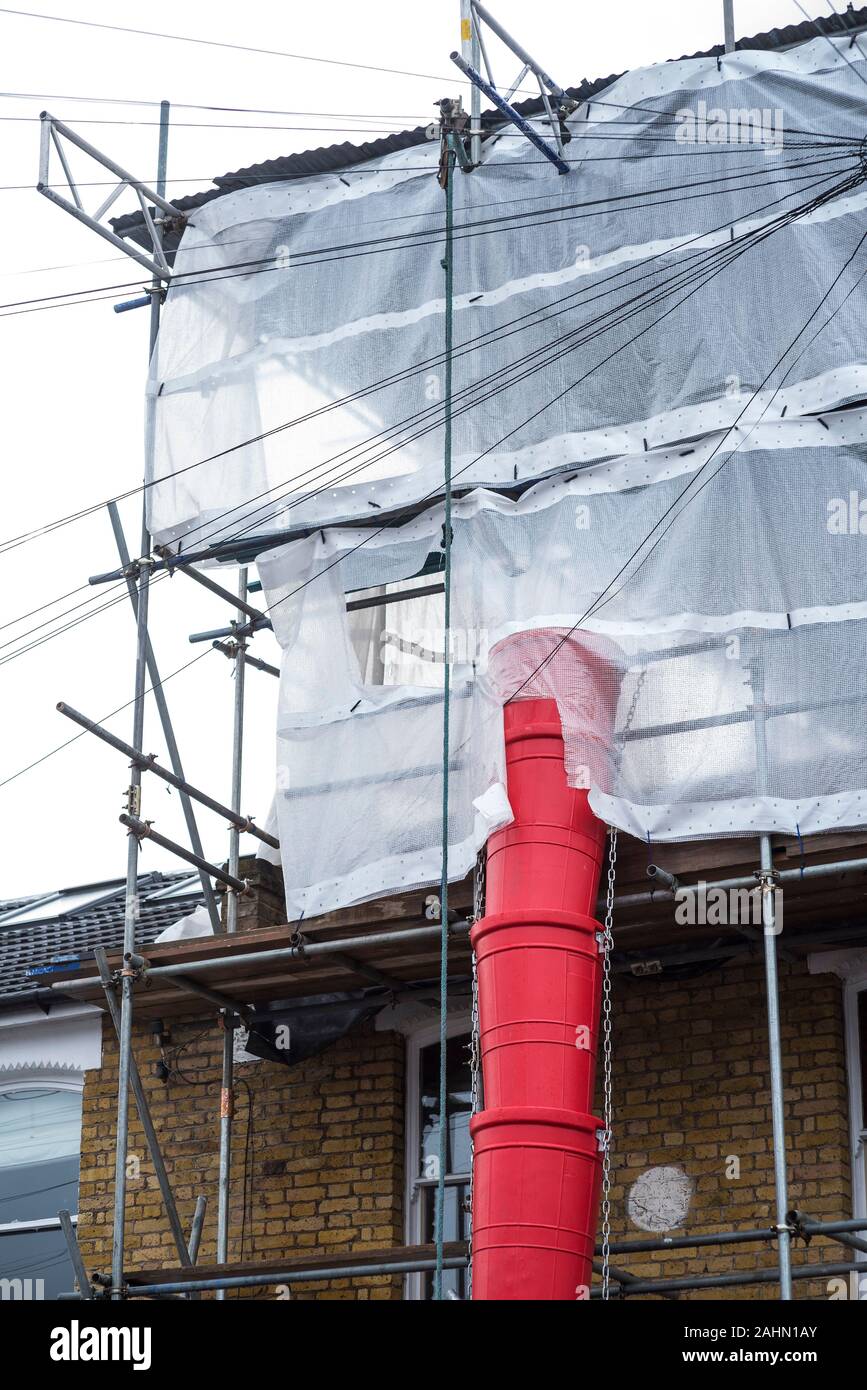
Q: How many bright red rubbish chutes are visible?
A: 1